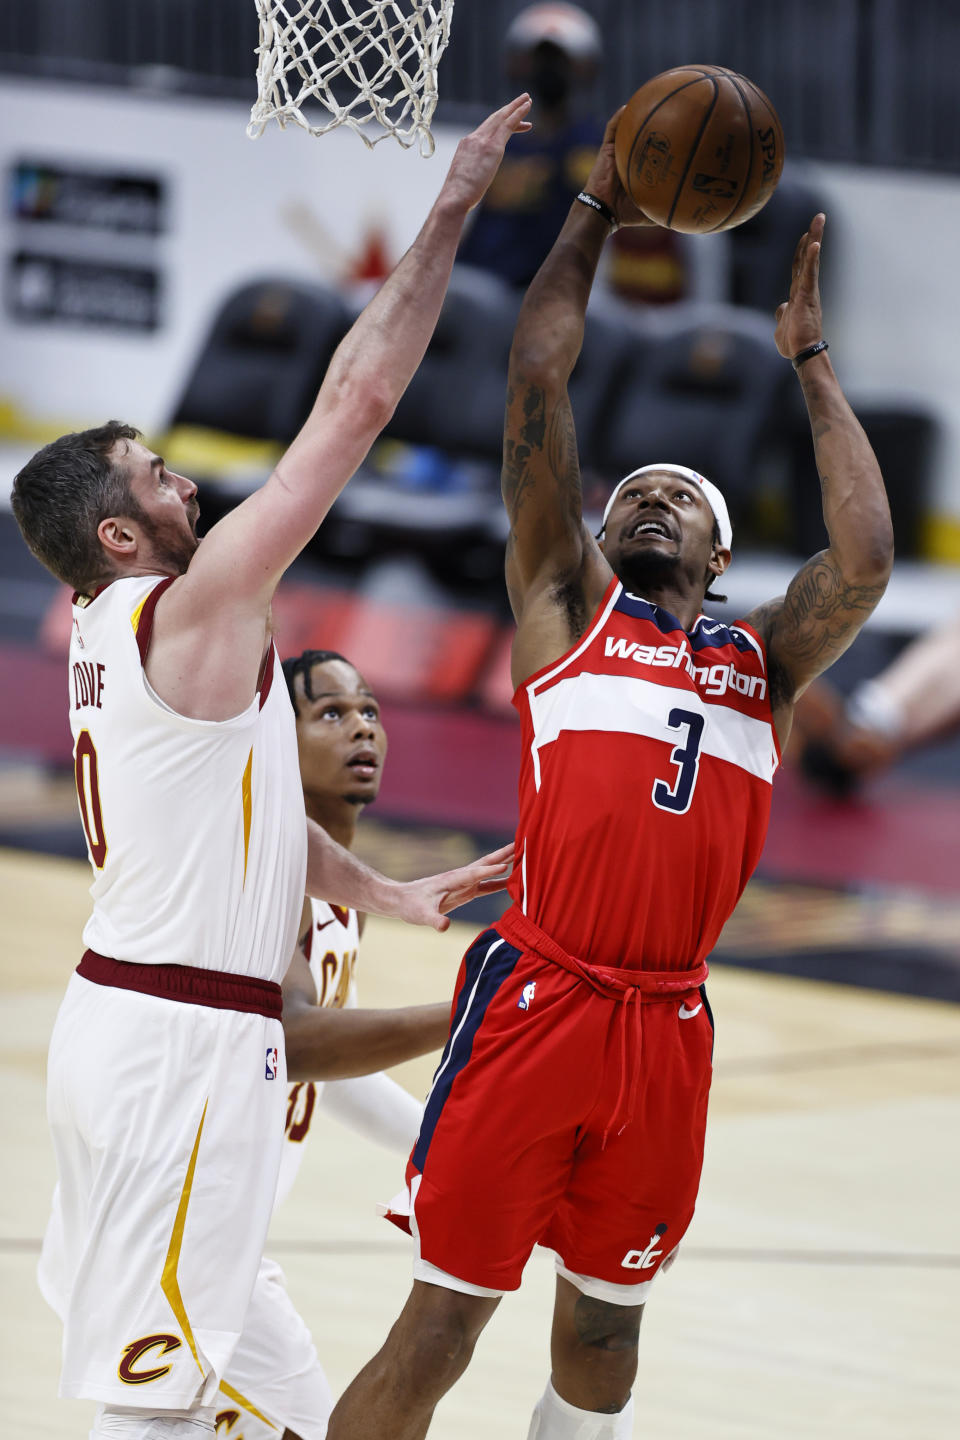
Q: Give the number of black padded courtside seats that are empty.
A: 4